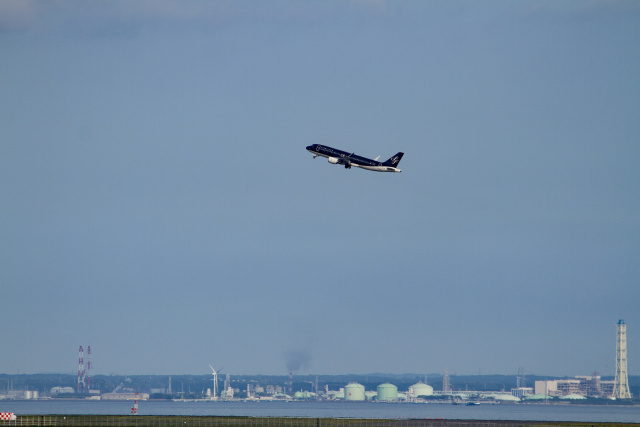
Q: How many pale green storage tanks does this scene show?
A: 3